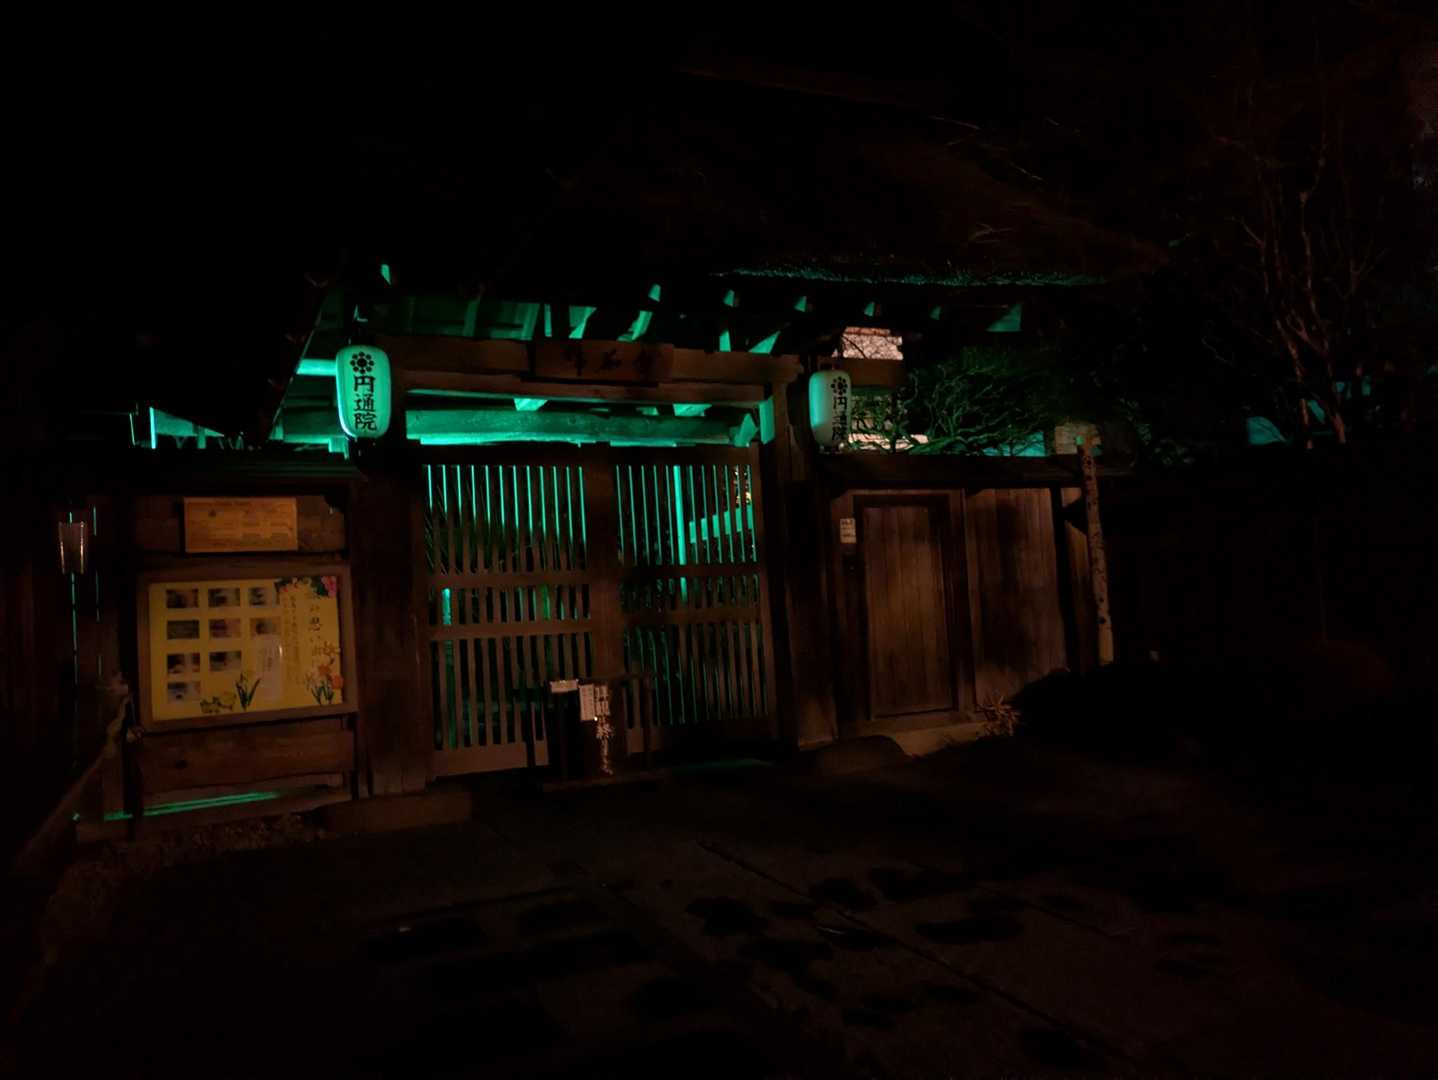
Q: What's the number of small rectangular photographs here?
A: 9